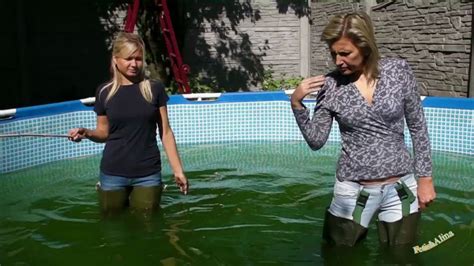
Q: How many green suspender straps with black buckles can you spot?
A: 2